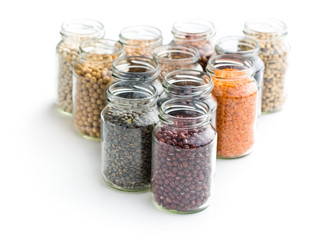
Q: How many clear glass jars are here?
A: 12